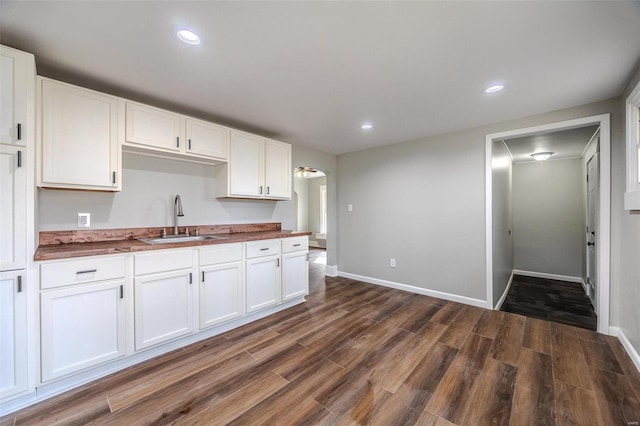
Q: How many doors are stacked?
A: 3